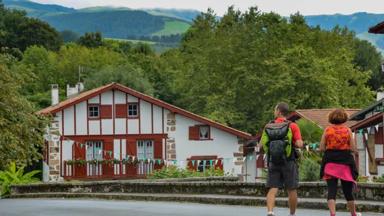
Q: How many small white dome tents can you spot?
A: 0